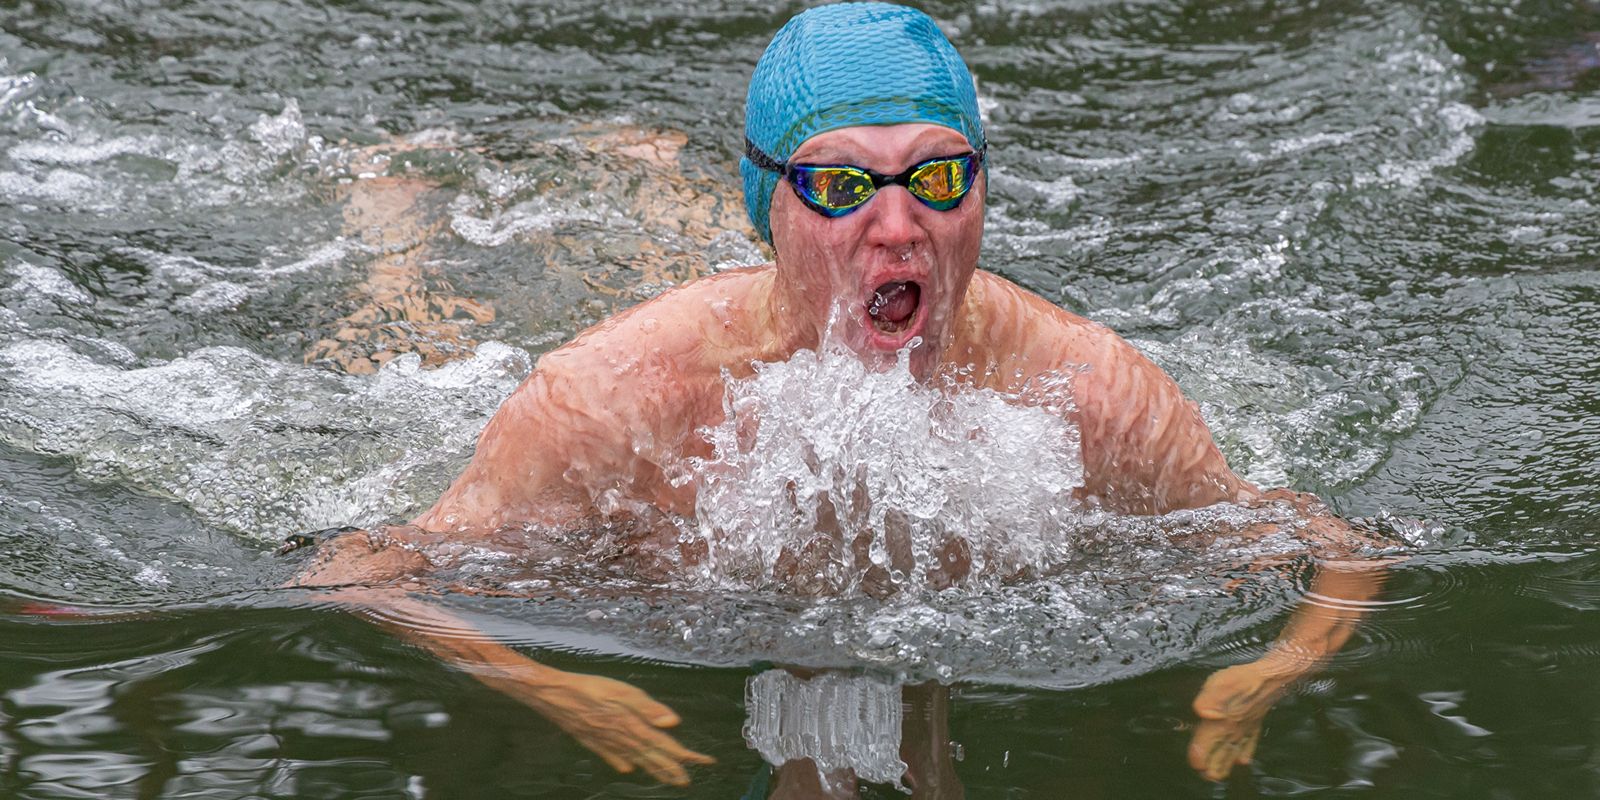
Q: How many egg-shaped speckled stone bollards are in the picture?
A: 0